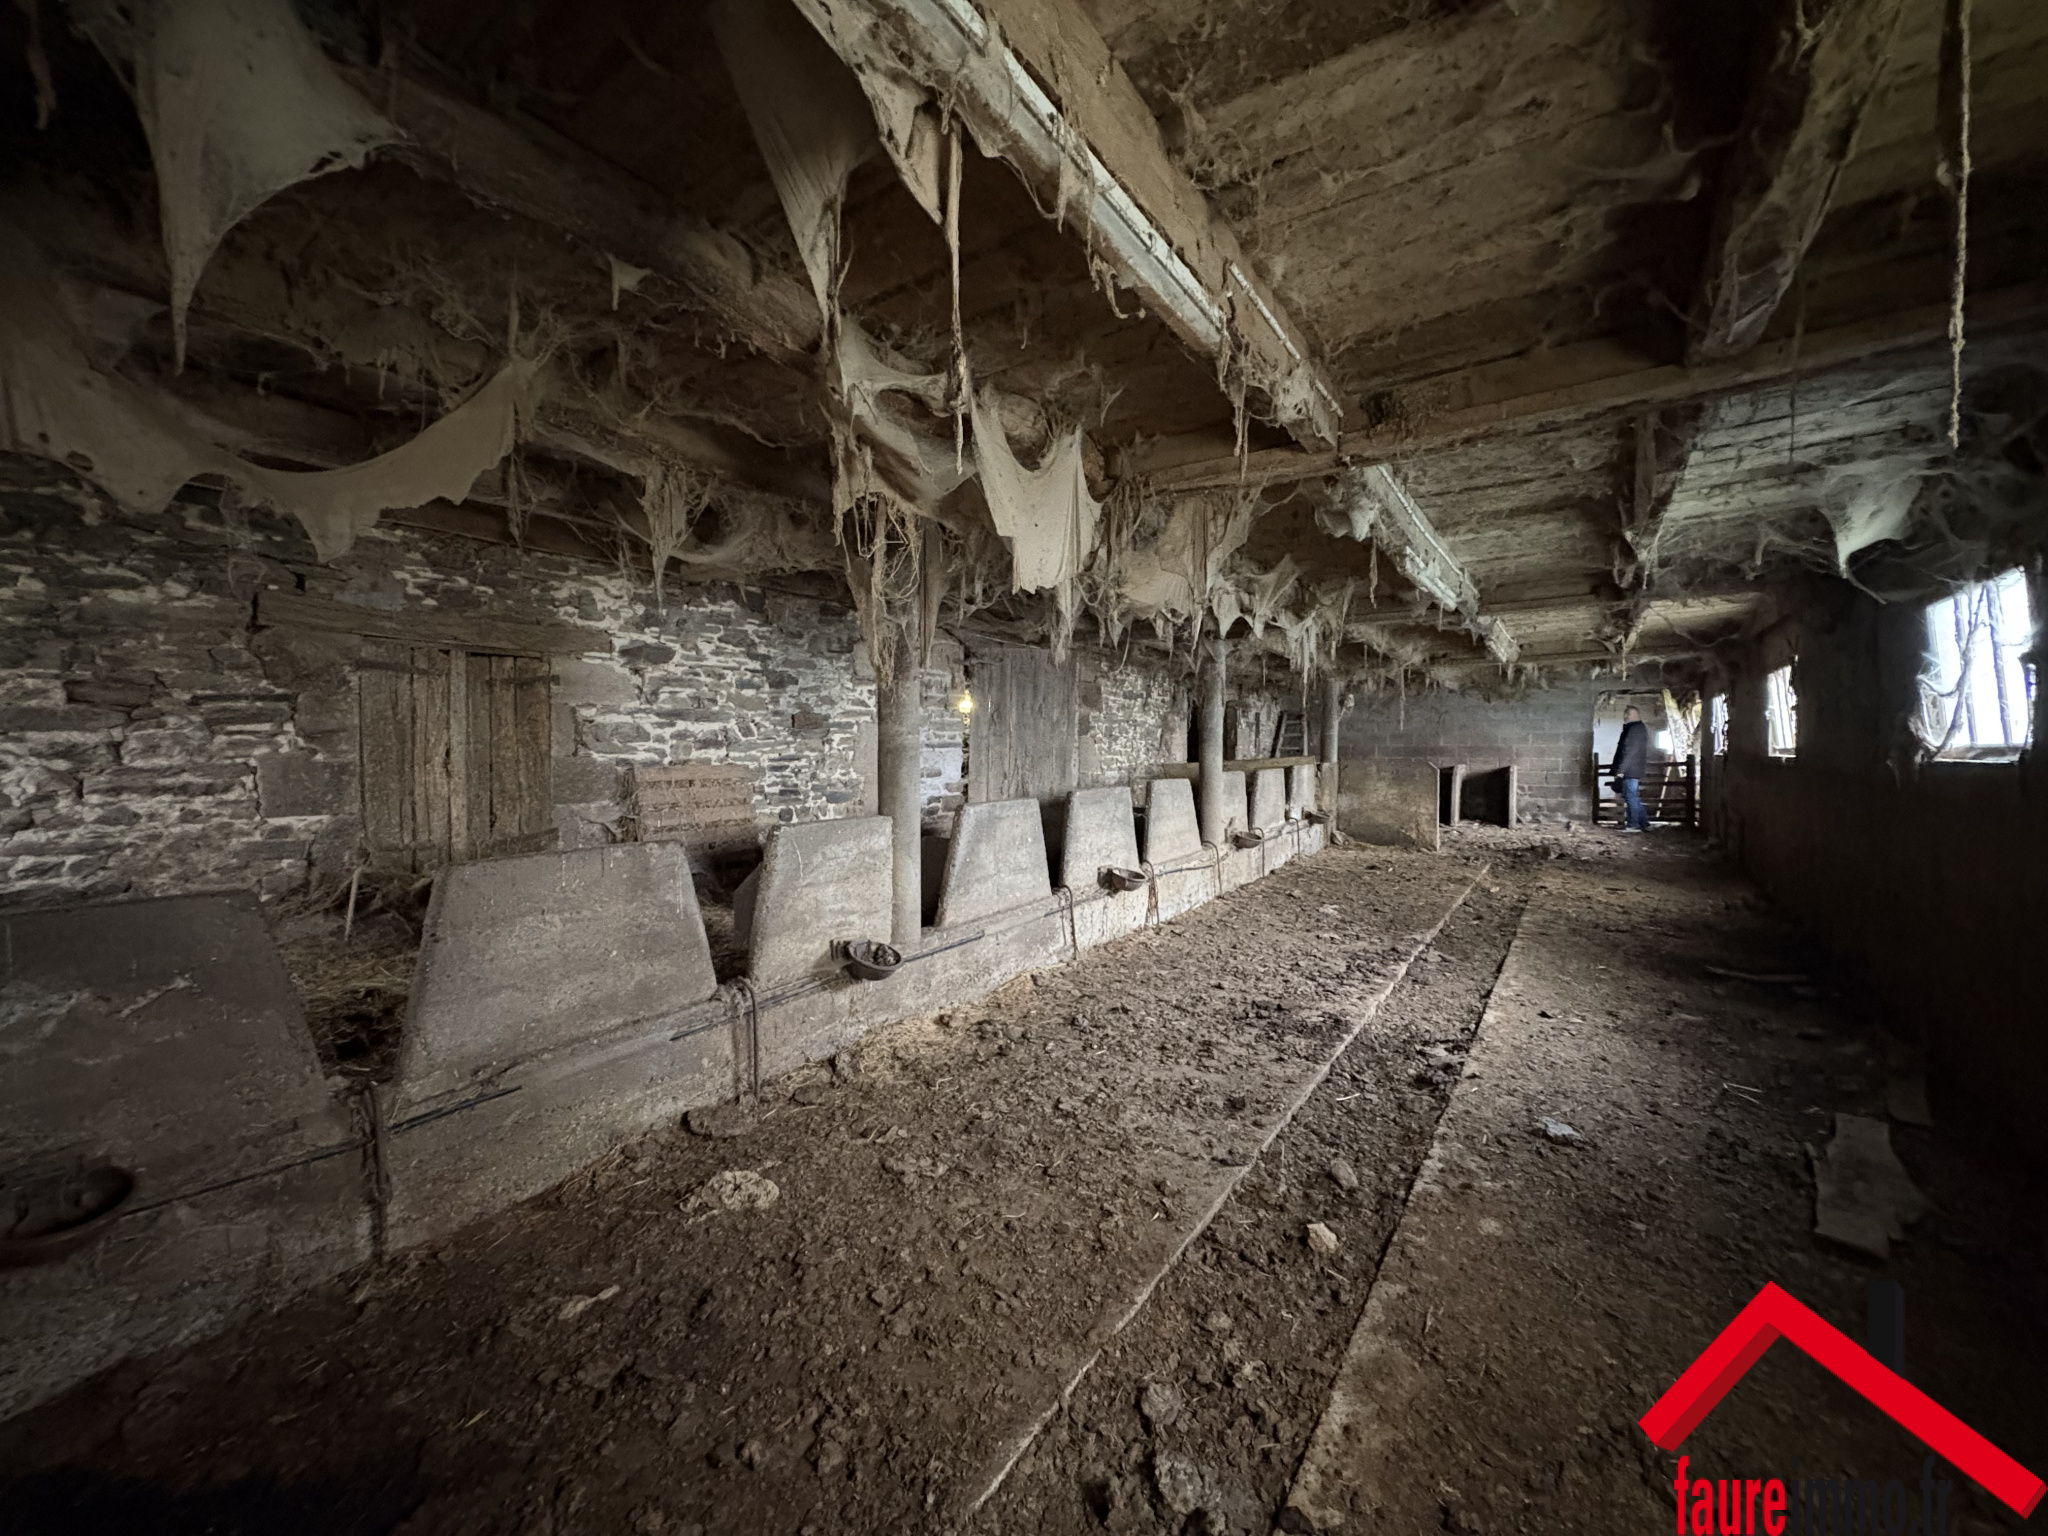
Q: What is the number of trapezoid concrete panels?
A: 9